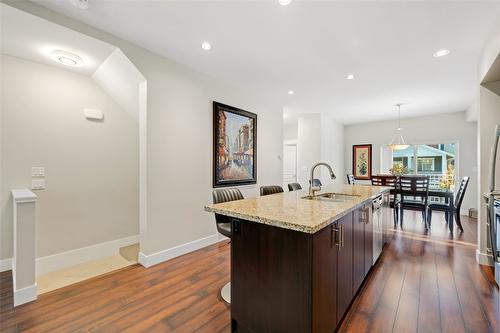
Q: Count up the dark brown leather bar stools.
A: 4